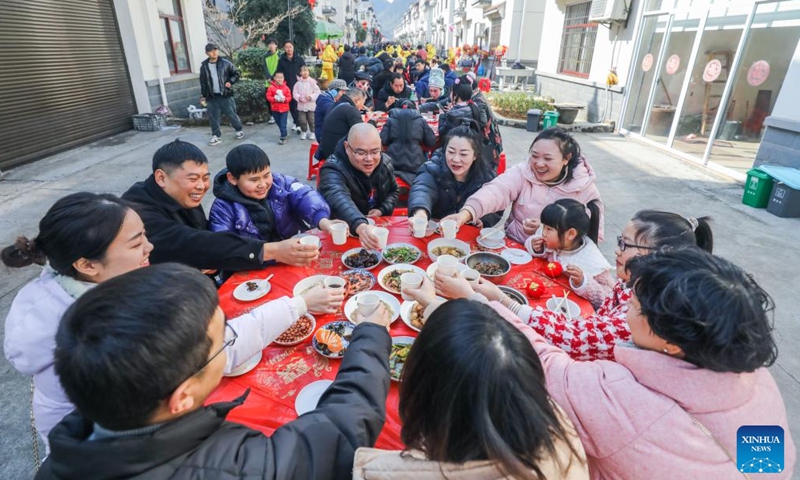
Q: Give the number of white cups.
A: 10